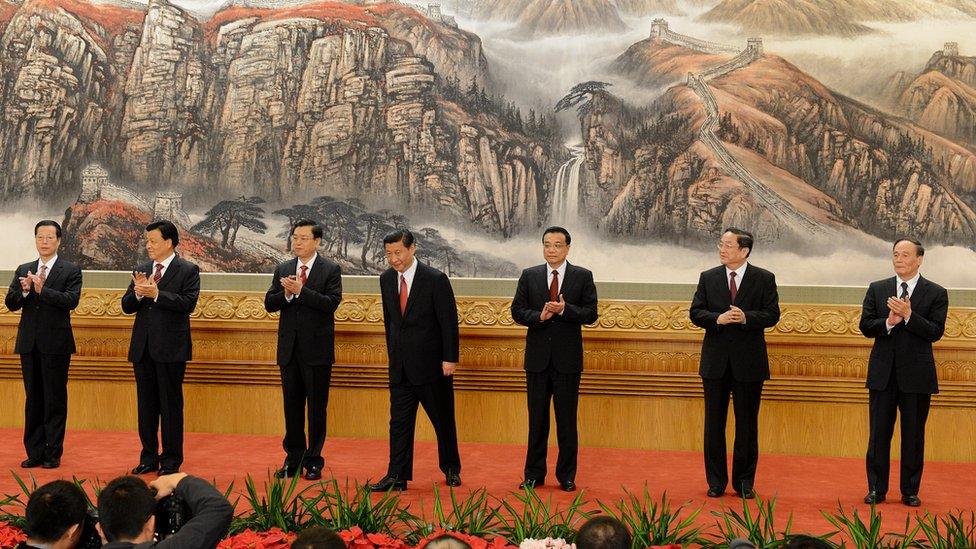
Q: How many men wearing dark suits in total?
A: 7